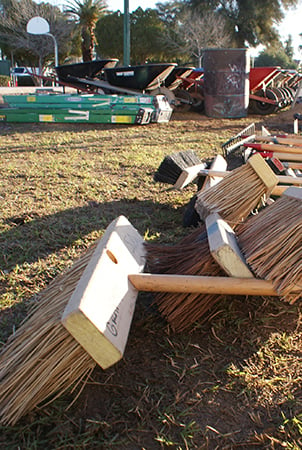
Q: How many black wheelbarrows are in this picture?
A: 3